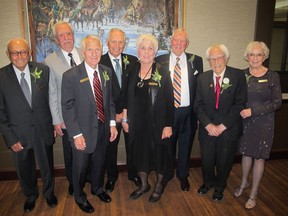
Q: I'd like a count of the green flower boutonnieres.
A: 7